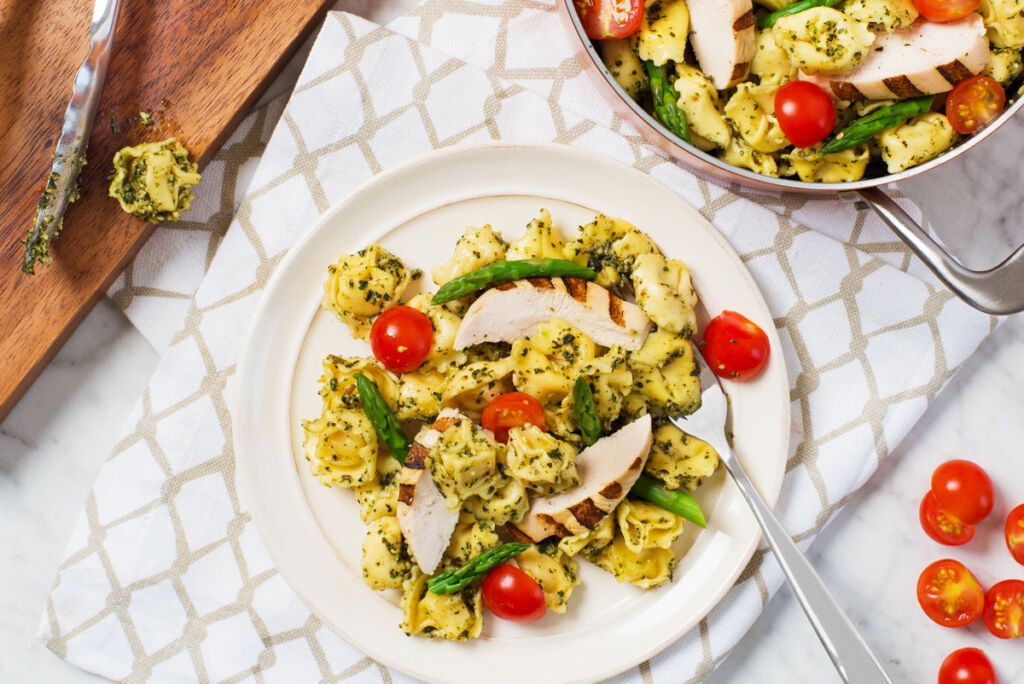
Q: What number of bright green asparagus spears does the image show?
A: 8